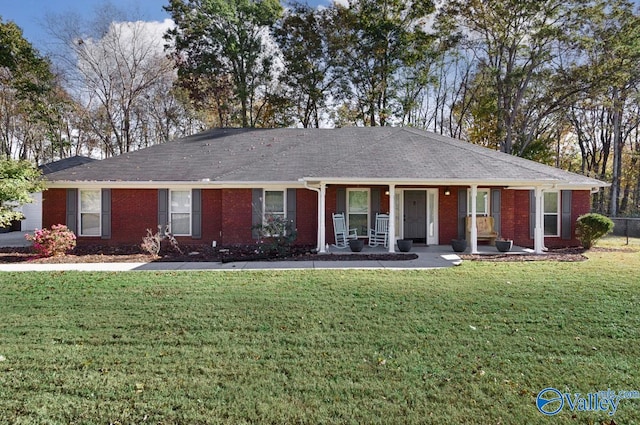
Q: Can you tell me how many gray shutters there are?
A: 12